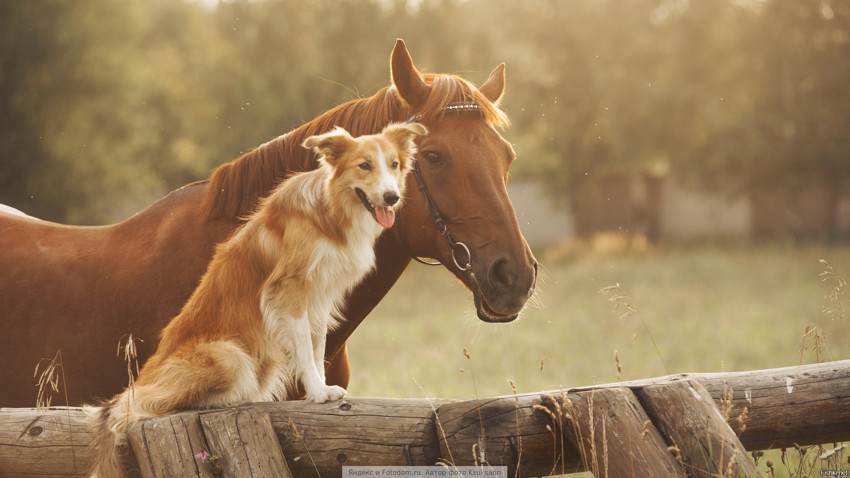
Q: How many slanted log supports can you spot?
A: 4